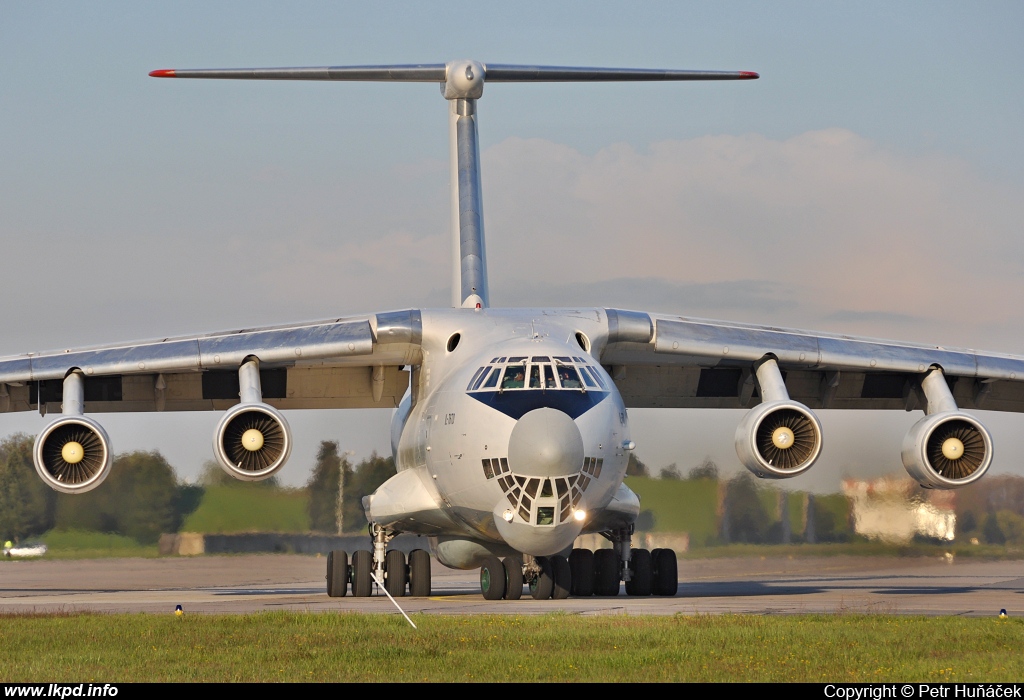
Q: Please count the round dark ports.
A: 2